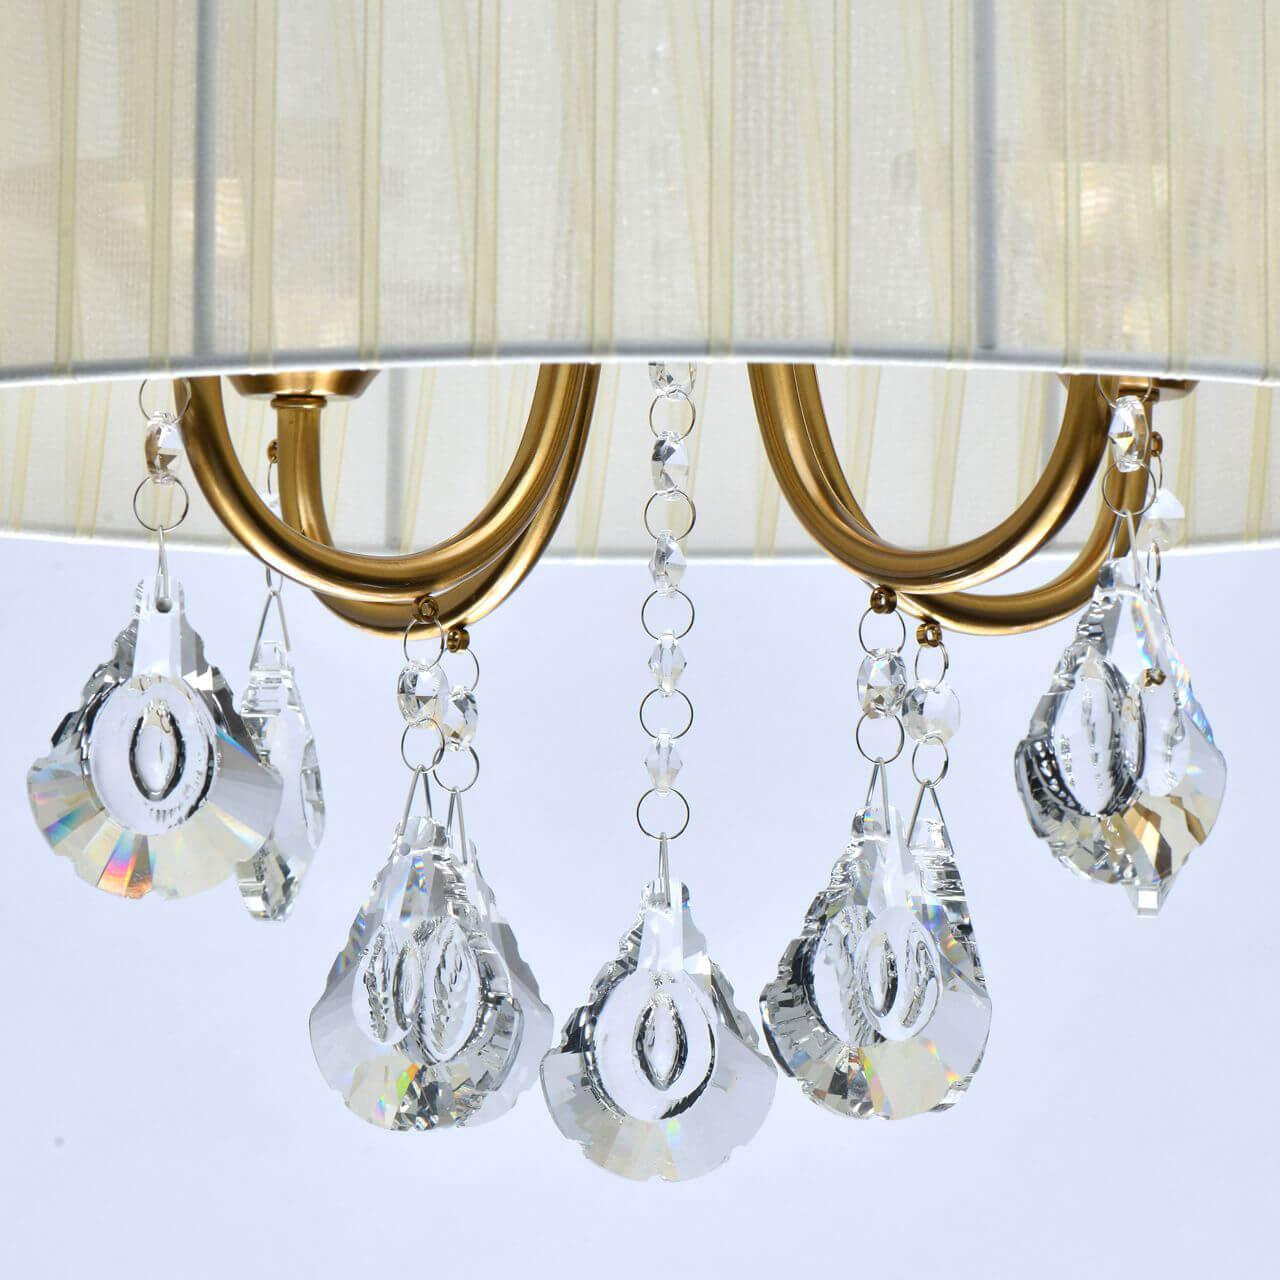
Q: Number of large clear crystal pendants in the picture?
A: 9